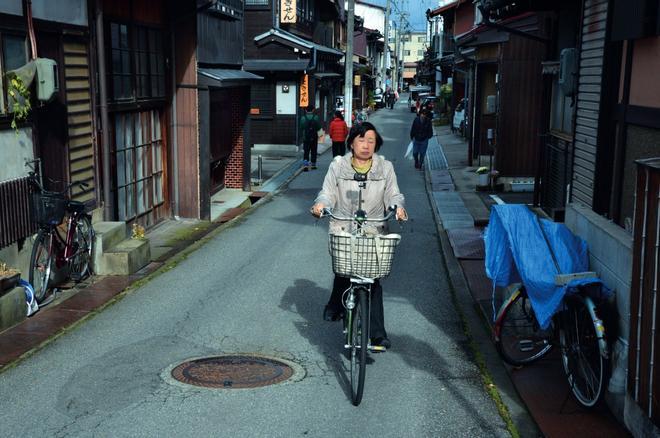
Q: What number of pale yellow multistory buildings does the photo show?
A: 1